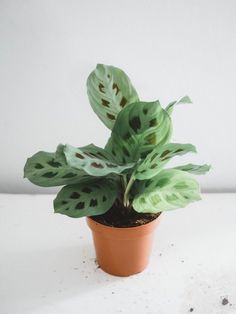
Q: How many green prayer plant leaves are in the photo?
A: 9